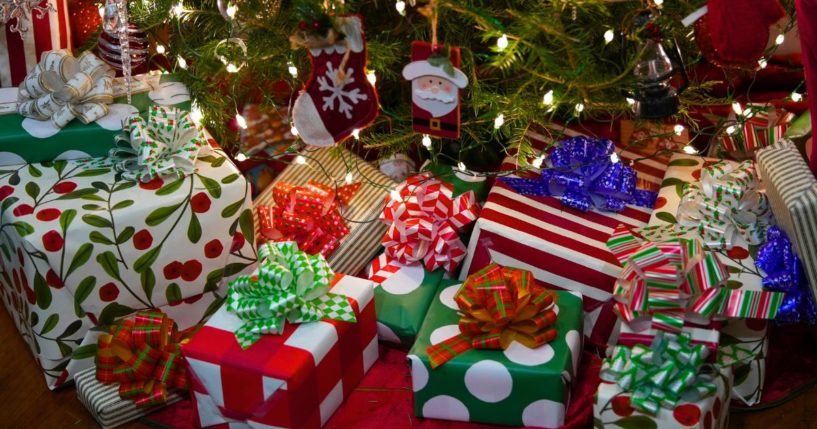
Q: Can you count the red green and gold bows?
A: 2